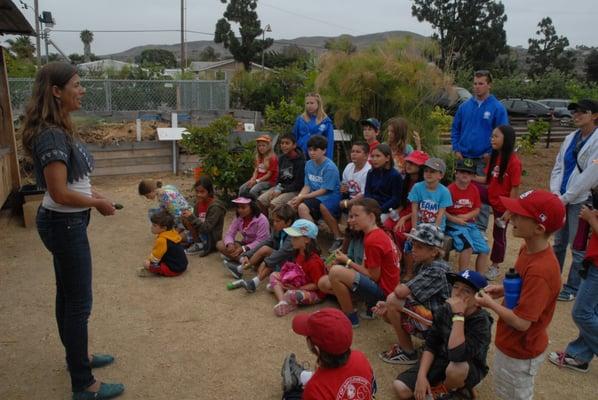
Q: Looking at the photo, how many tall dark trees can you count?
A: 3